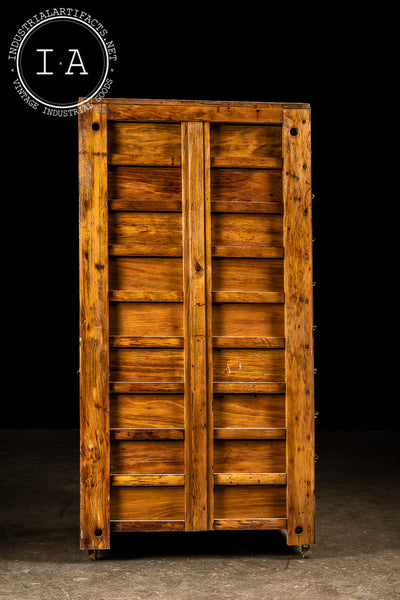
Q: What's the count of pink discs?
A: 0